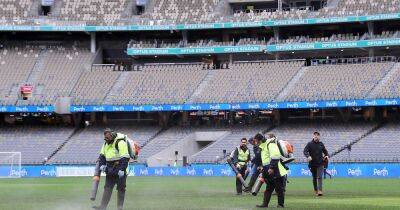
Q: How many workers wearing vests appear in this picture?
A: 3